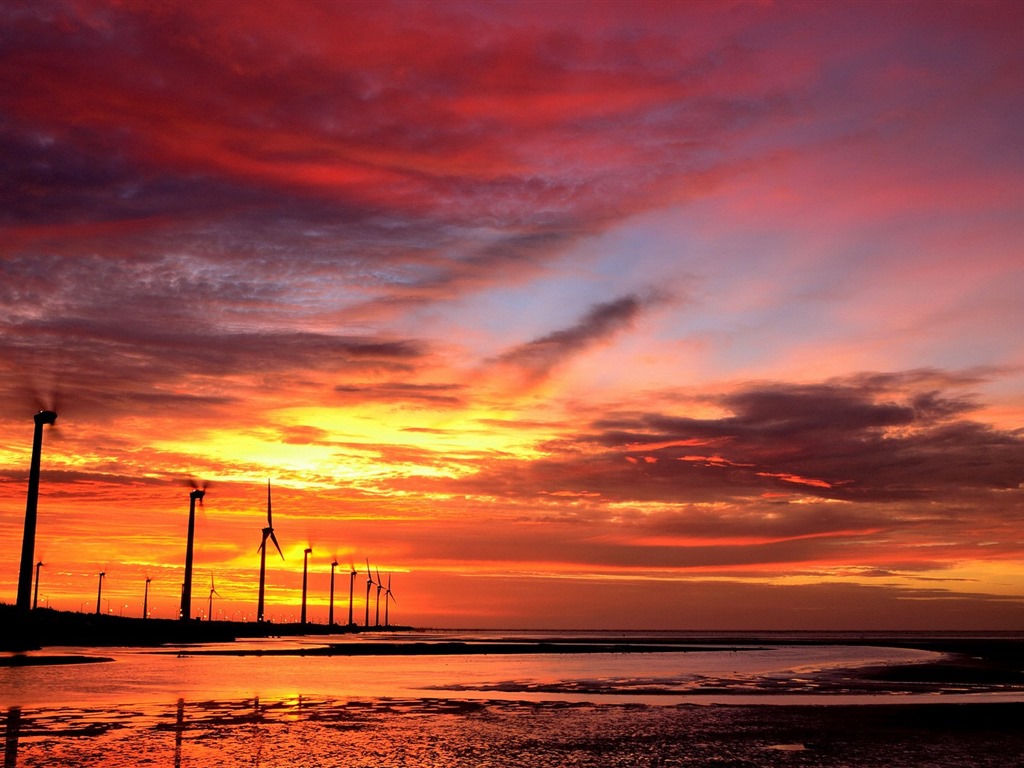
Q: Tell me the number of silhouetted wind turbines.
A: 13